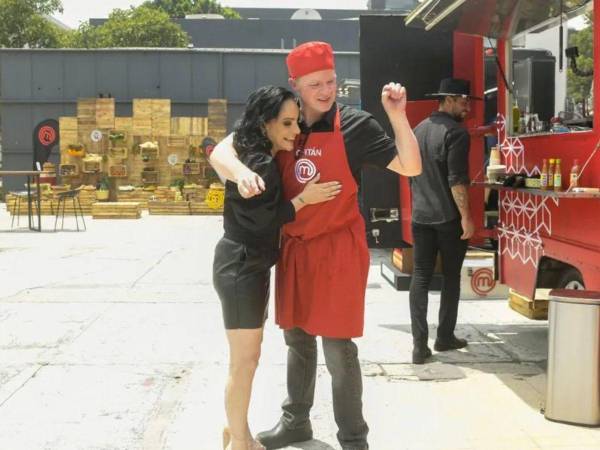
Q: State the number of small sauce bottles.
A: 4